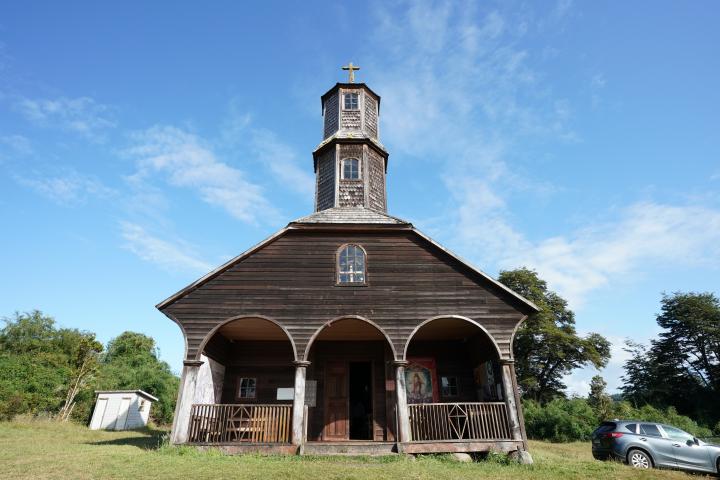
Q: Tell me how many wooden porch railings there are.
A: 2